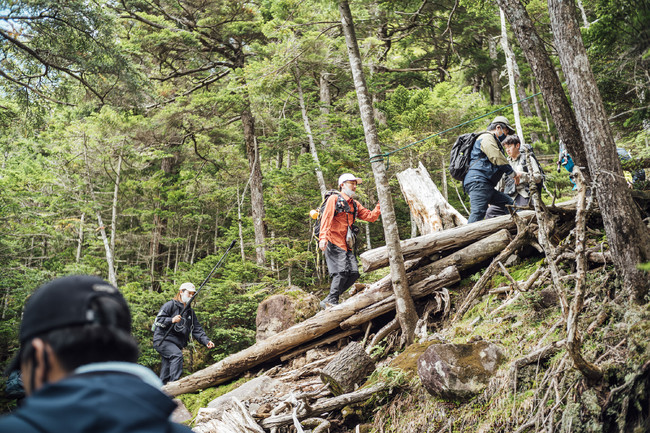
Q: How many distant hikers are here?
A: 4